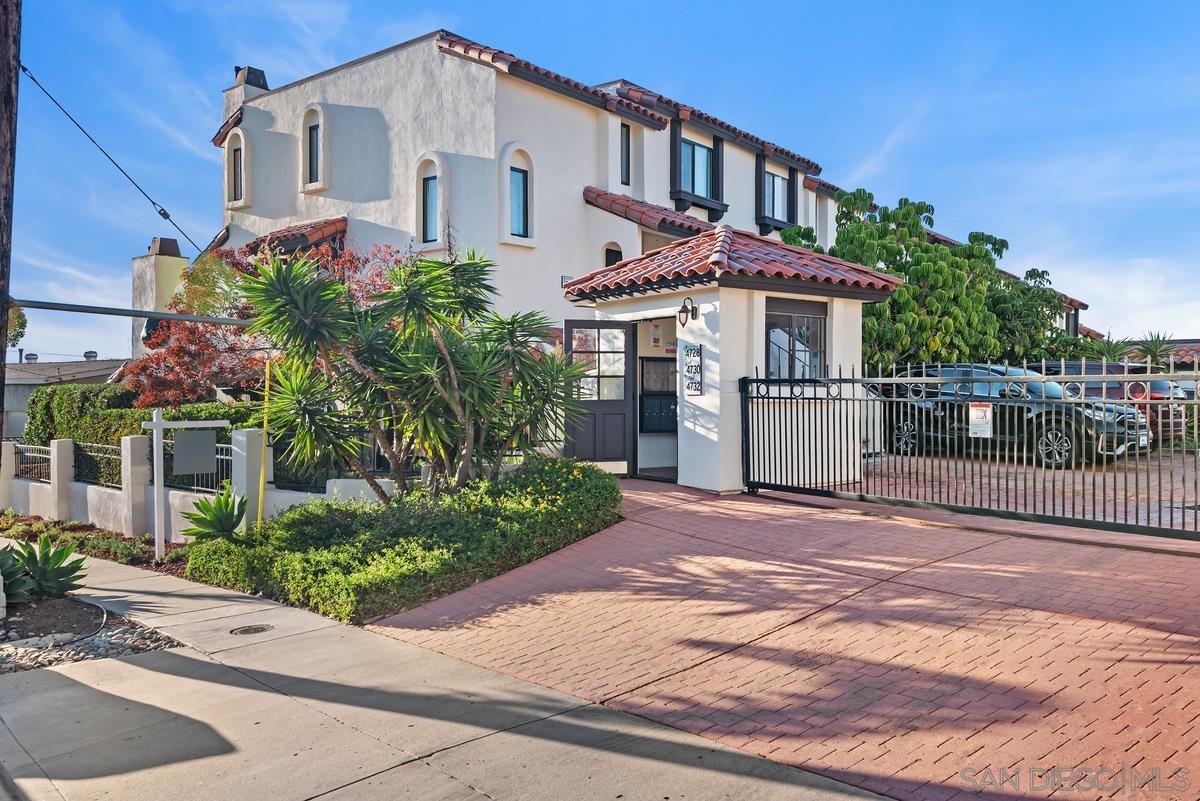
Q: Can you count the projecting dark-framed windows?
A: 2